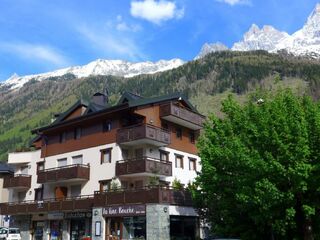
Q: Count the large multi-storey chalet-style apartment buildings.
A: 1